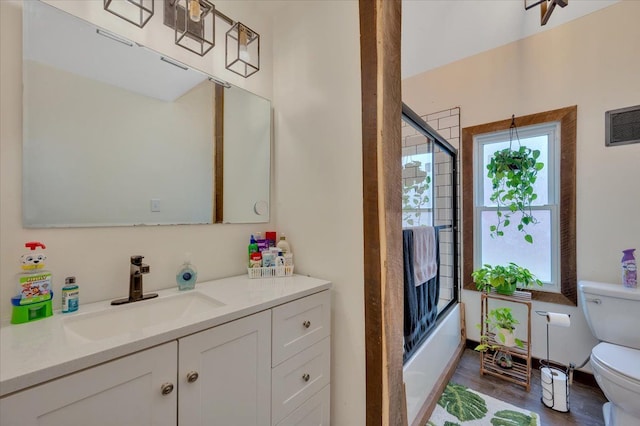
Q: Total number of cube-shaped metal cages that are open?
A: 3